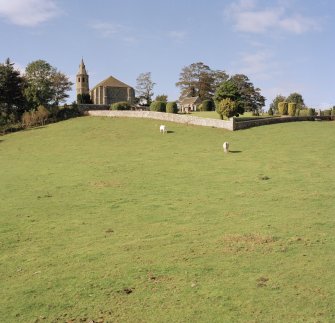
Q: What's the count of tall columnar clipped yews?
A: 2